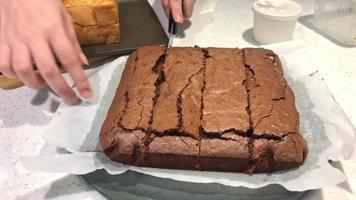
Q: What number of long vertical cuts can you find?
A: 3